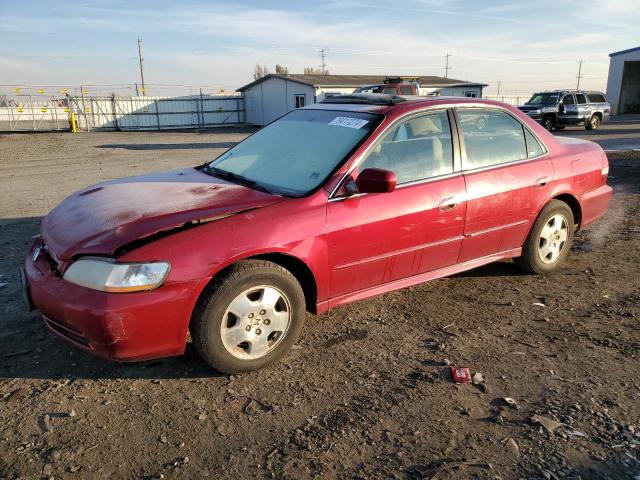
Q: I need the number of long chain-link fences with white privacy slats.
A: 1